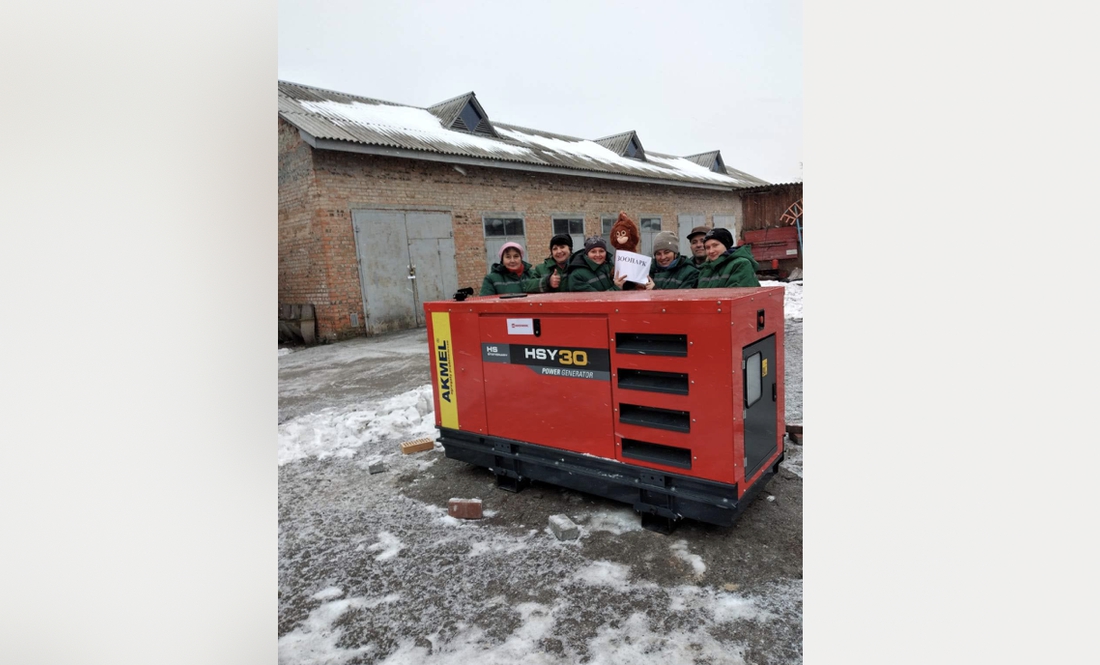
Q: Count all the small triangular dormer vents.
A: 3